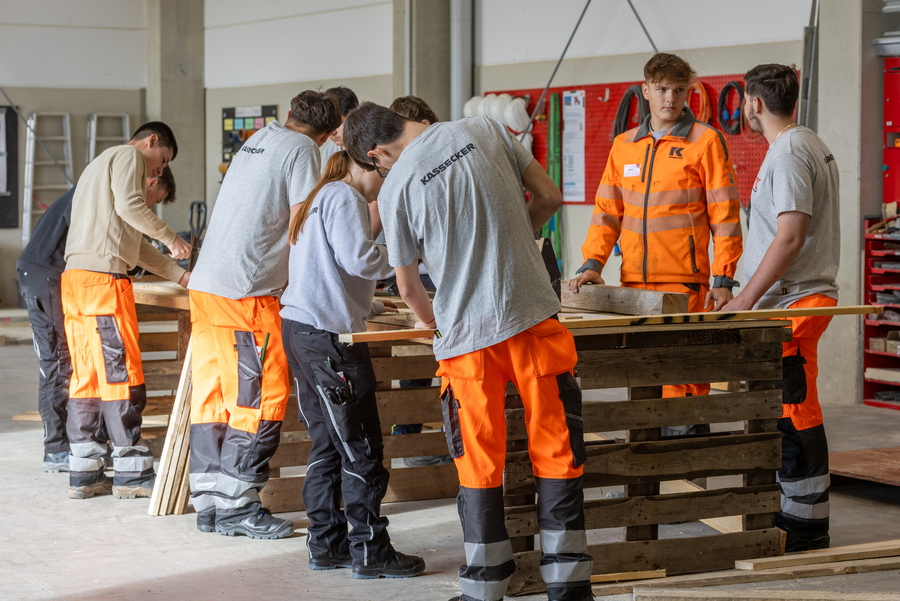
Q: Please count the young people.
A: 9